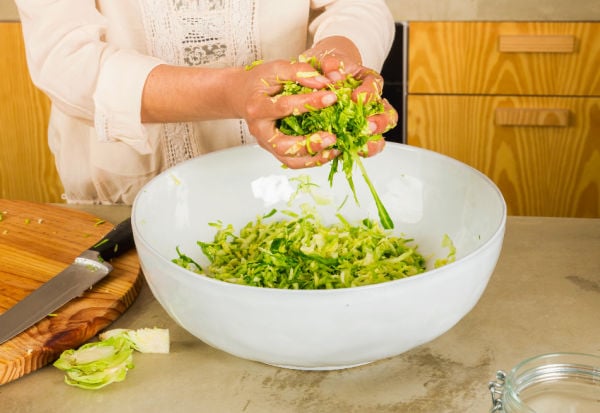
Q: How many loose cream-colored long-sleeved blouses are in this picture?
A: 1